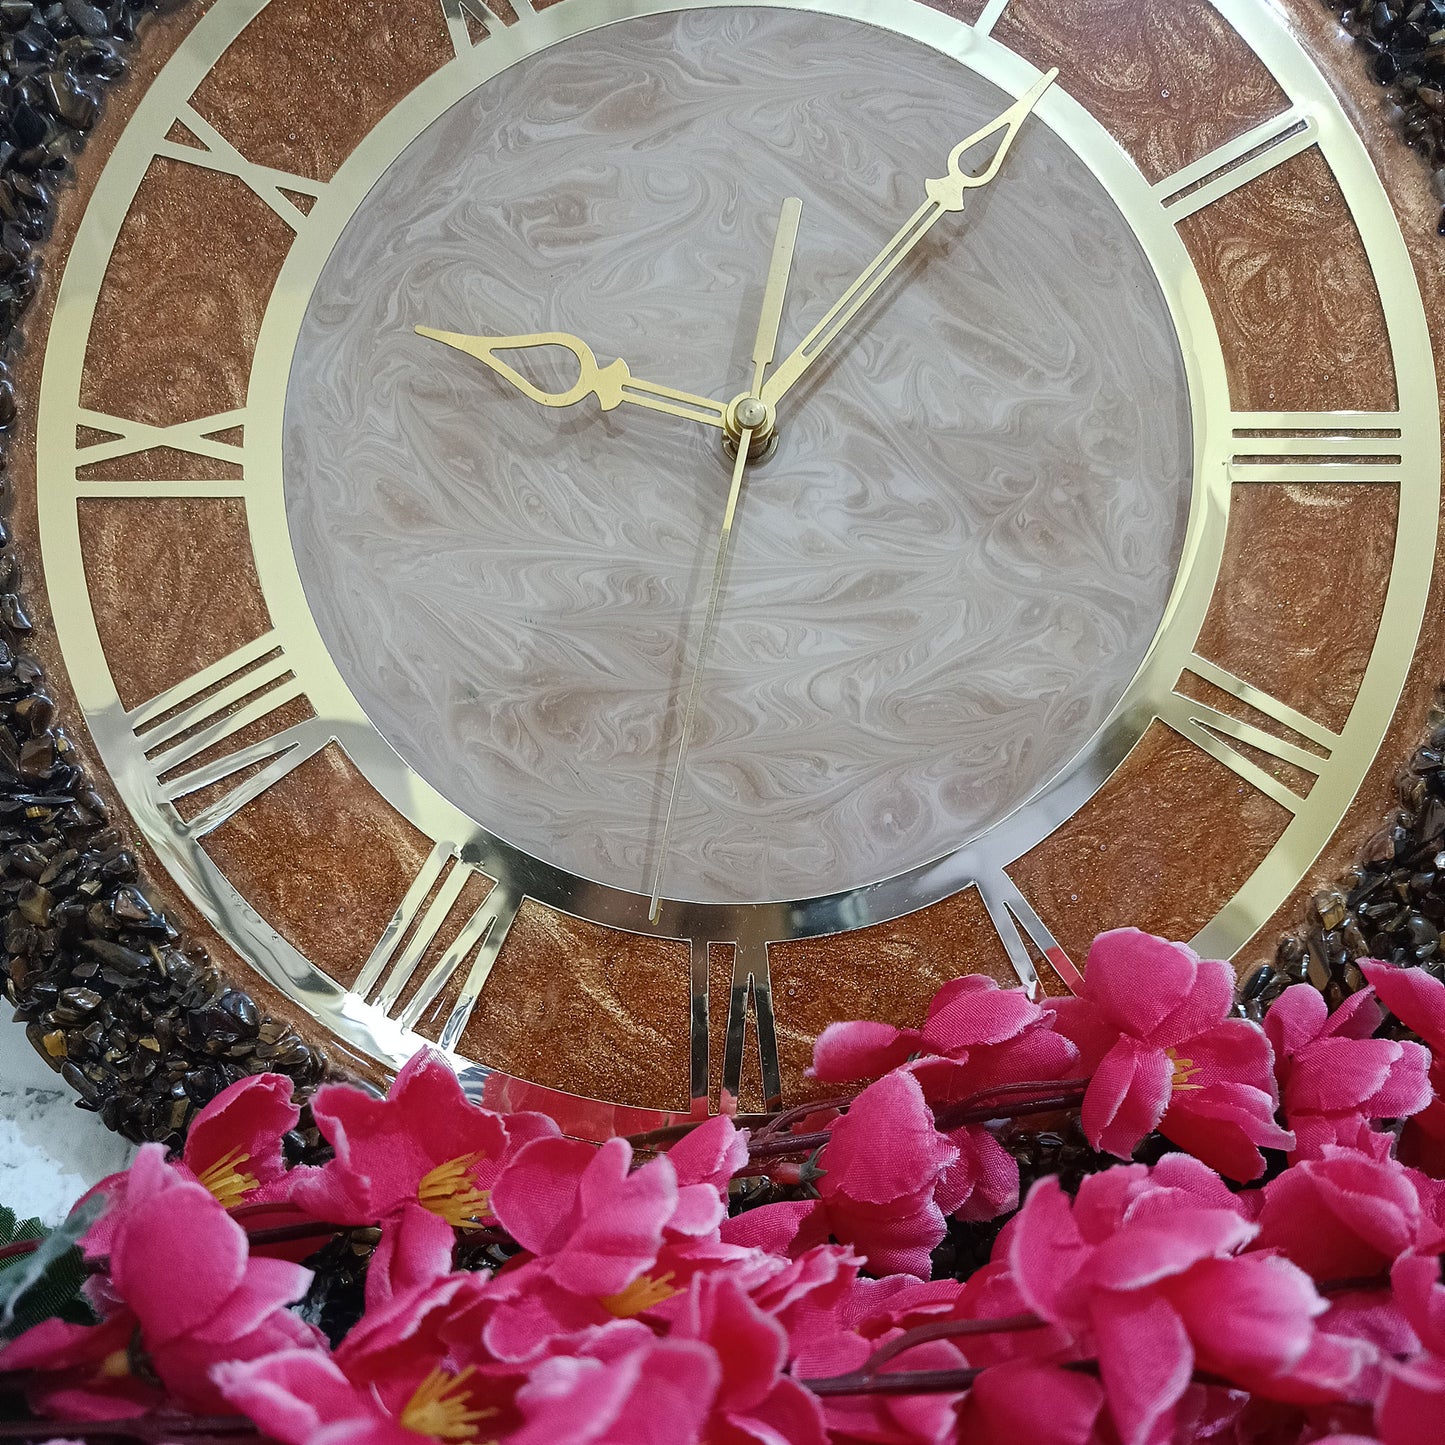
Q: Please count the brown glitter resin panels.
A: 12